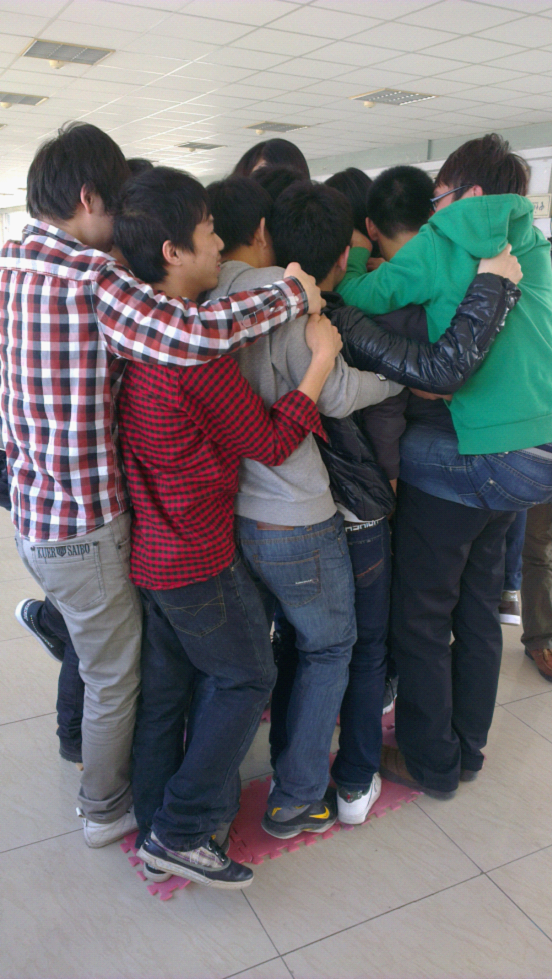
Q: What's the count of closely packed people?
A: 10